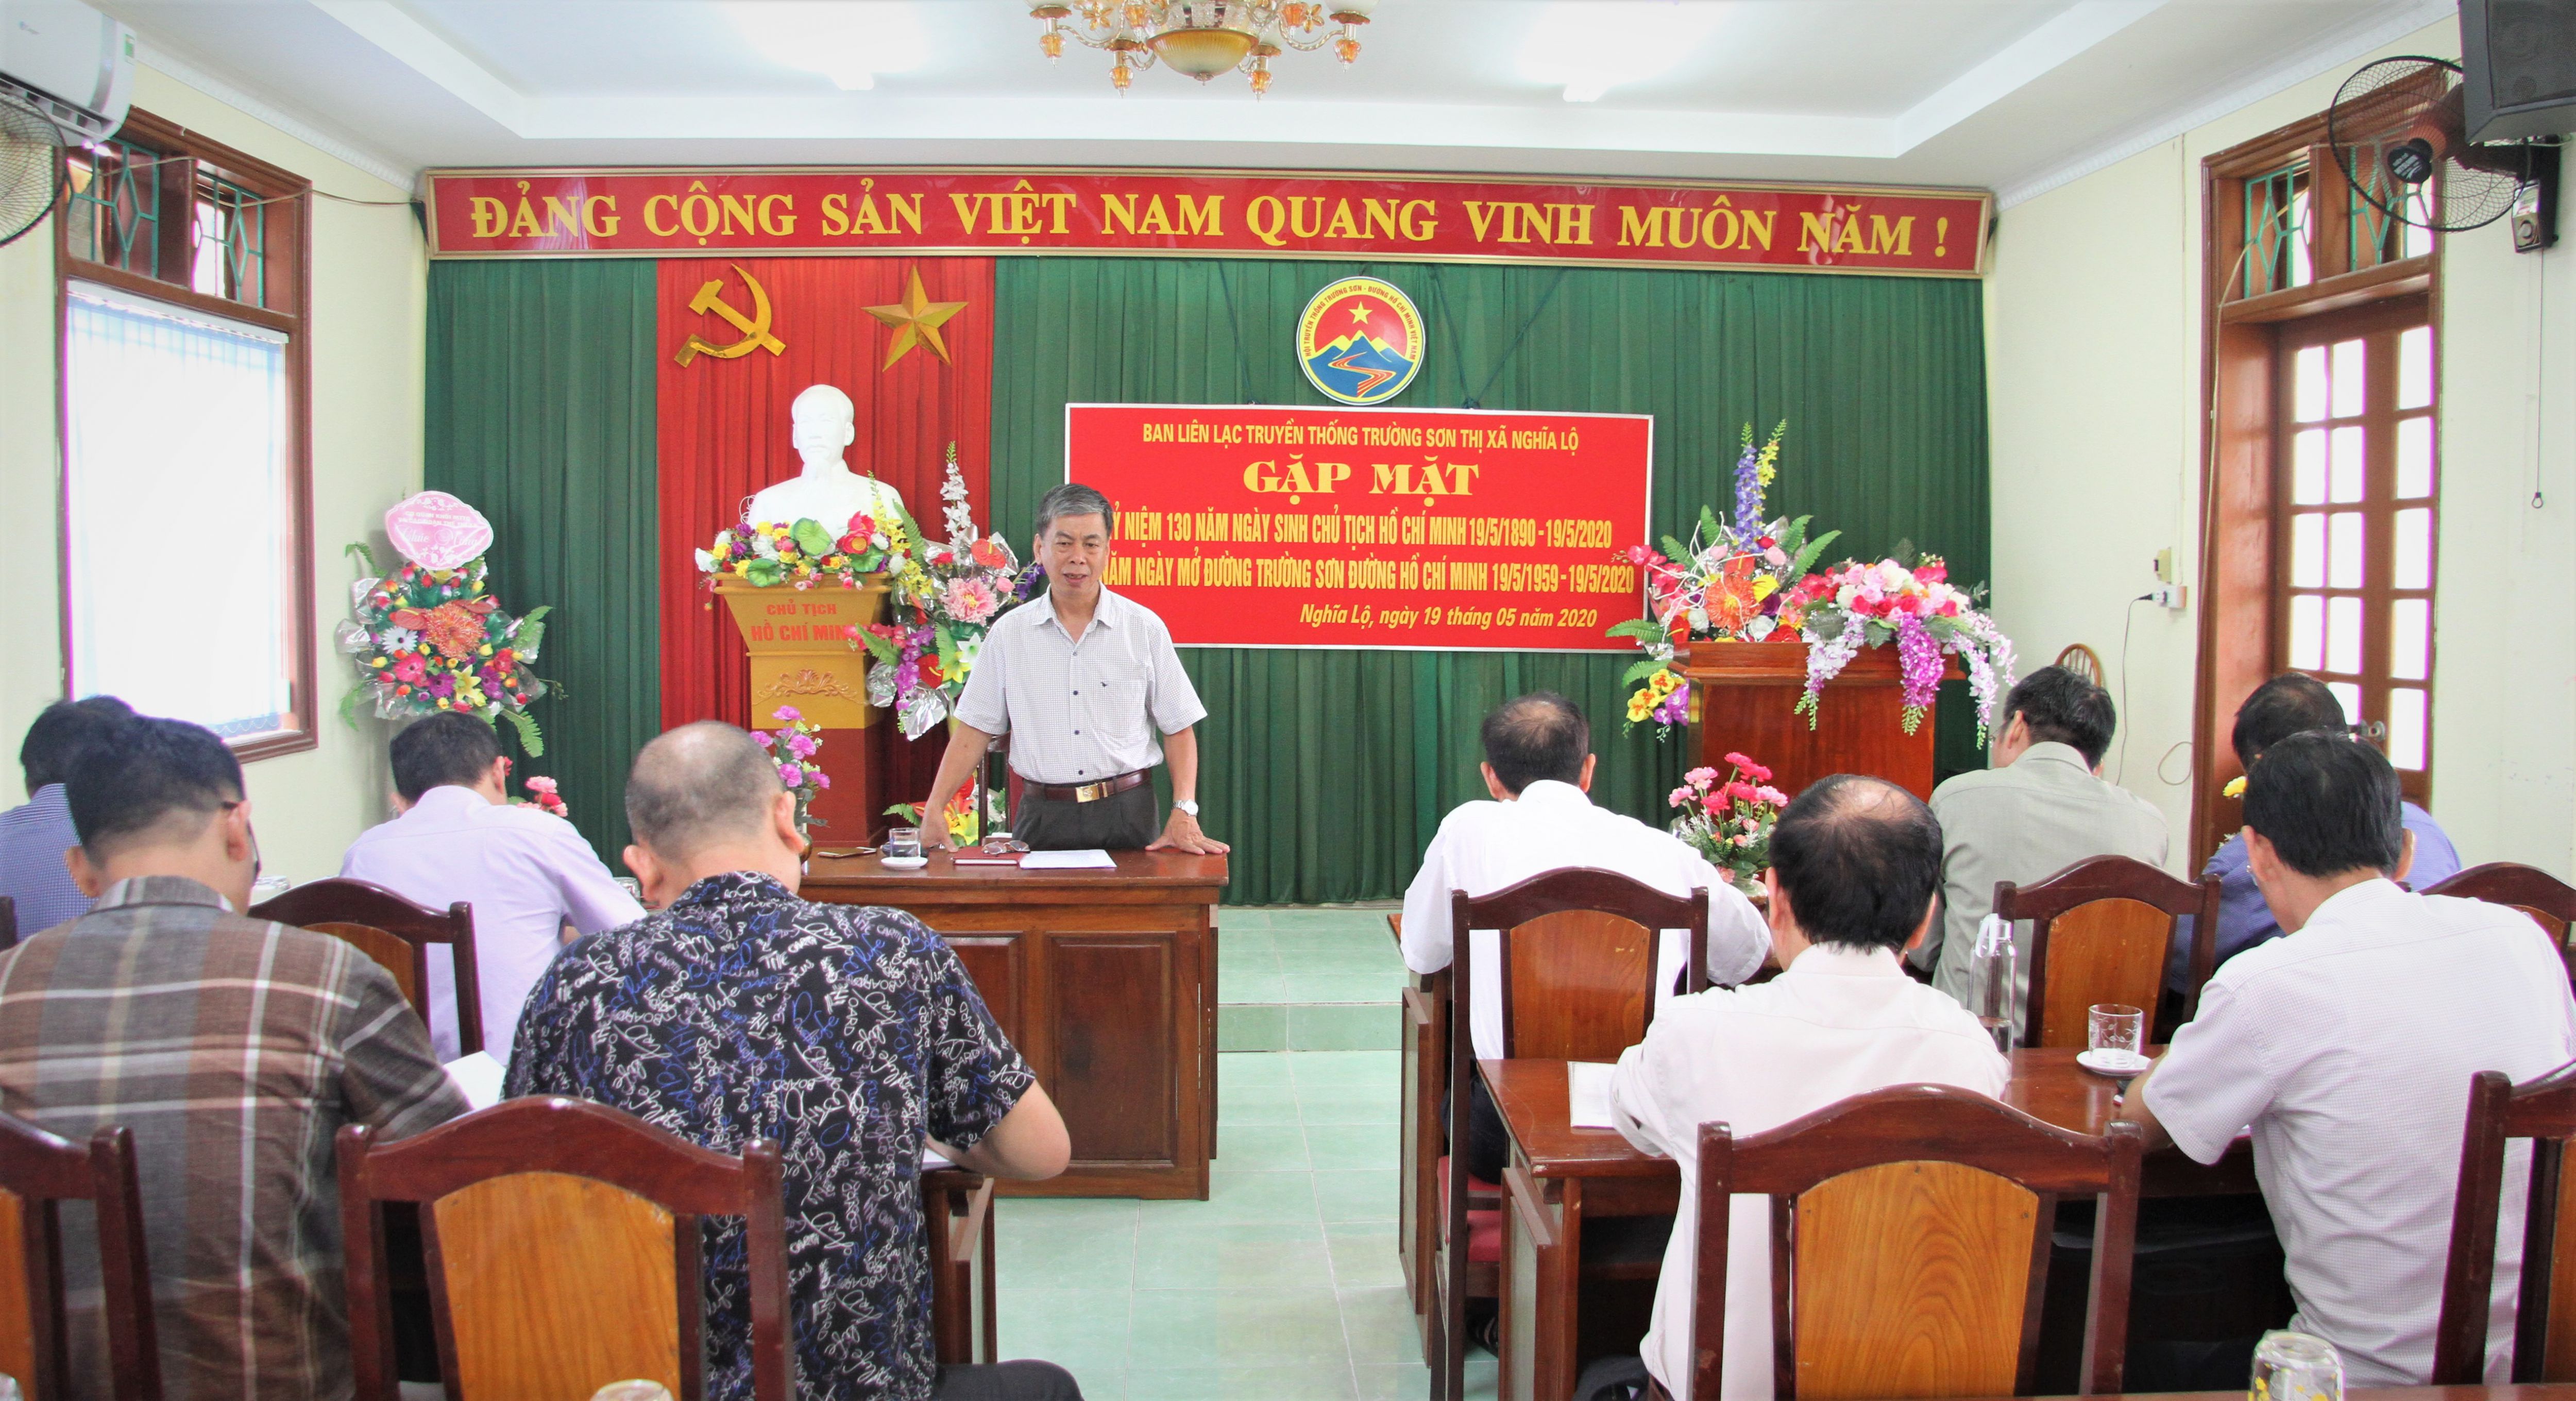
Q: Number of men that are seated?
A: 9